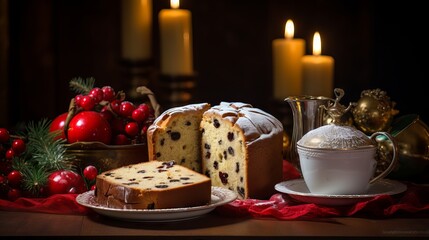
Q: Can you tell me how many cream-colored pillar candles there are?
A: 4